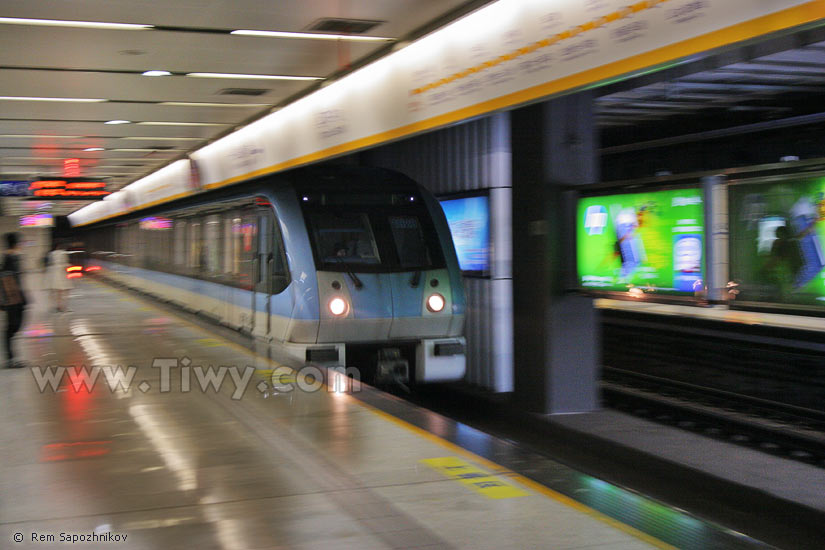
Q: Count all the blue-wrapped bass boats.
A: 0